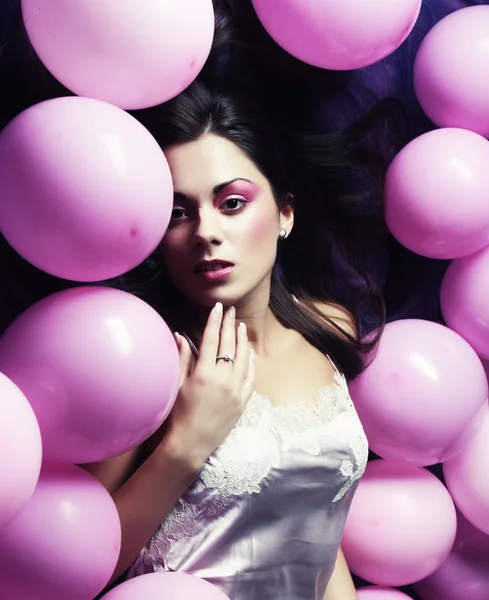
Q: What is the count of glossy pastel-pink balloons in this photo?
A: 15